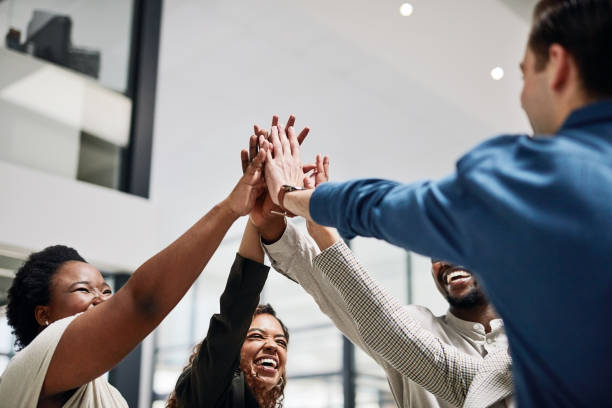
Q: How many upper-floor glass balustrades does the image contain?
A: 1